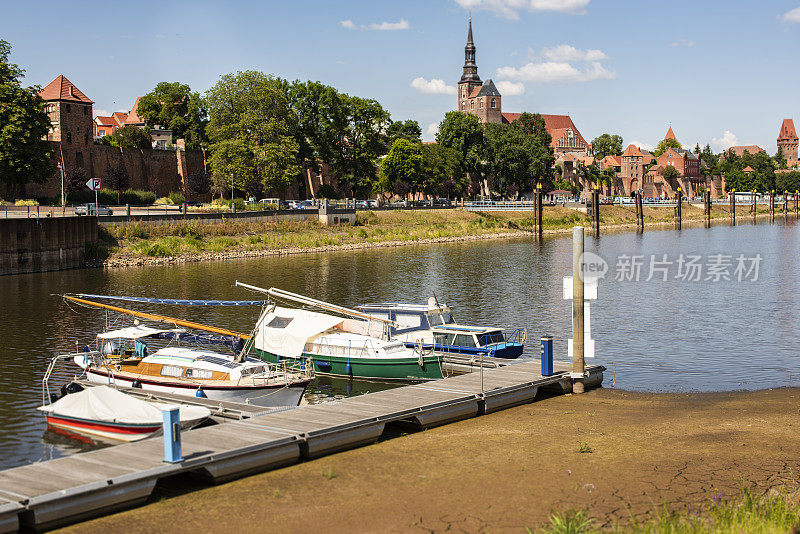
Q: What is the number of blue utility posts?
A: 2